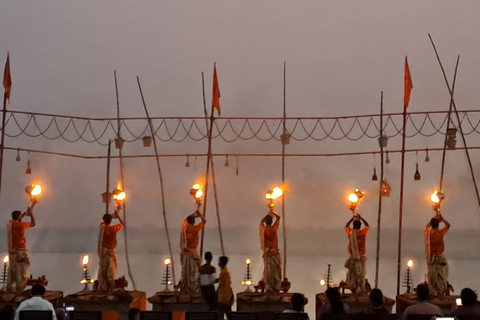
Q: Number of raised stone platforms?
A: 6